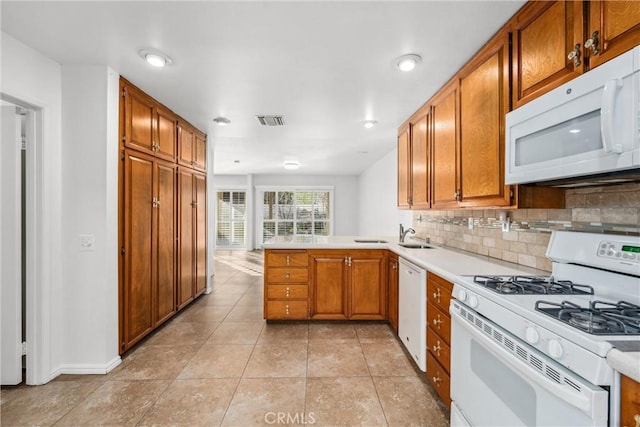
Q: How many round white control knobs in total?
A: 4